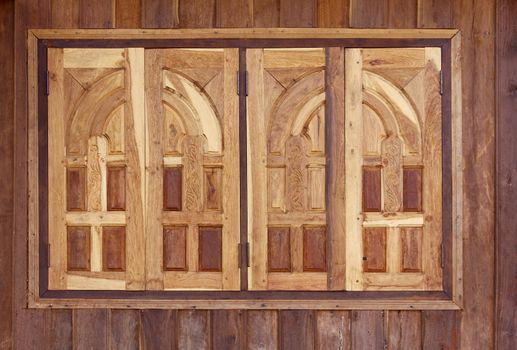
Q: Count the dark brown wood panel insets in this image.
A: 13